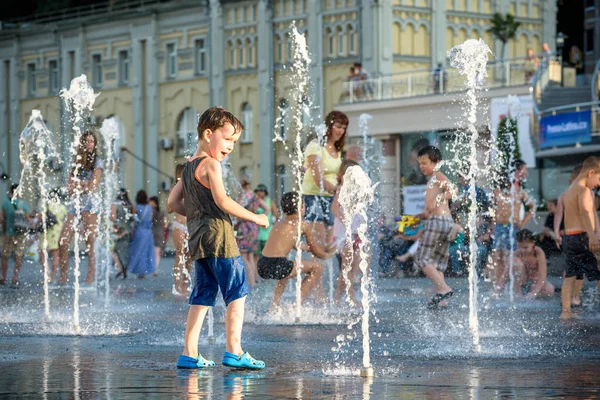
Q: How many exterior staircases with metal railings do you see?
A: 1